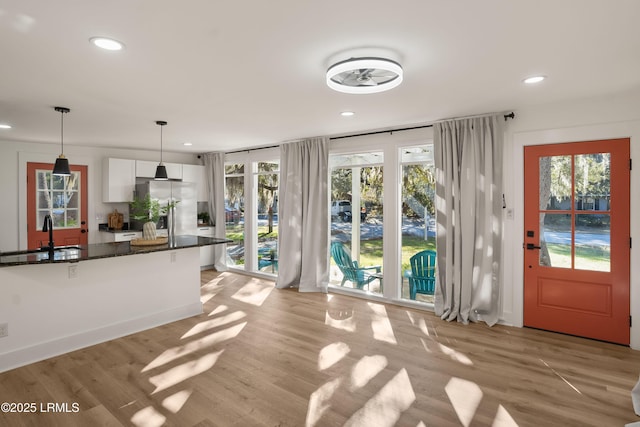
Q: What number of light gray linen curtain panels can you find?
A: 3